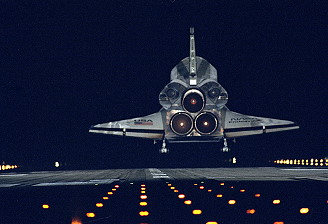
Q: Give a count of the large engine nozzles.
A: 3